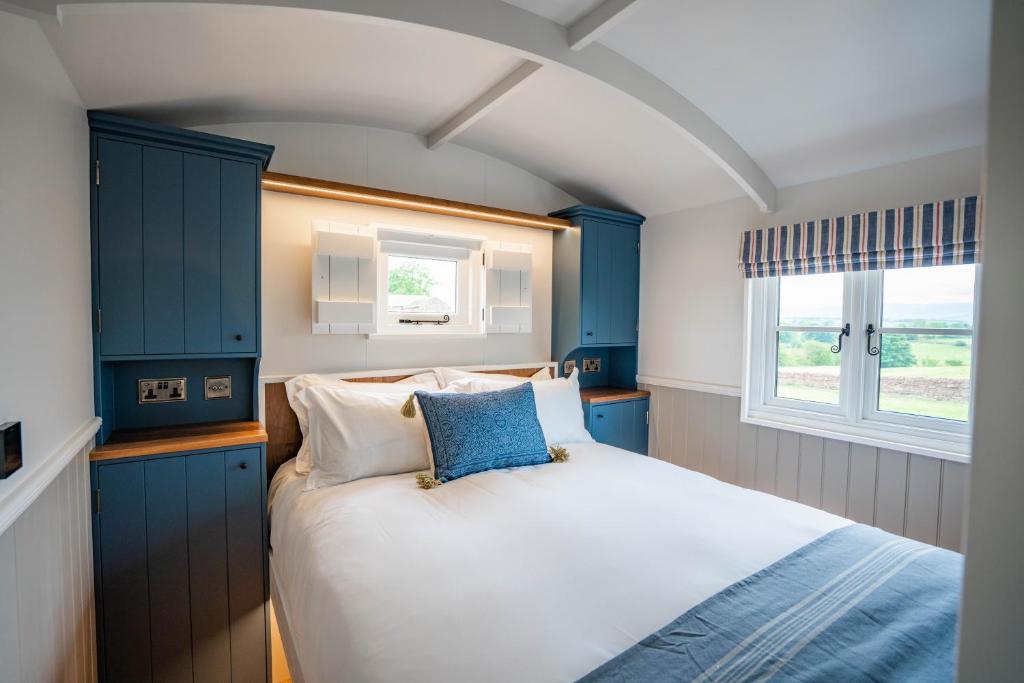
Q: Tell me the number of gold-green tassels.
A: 3